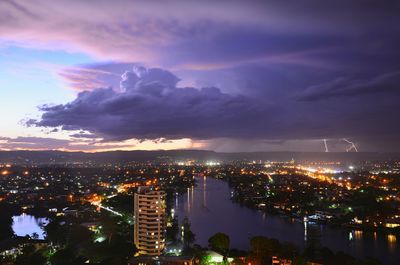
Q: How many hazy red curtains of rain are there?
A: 0